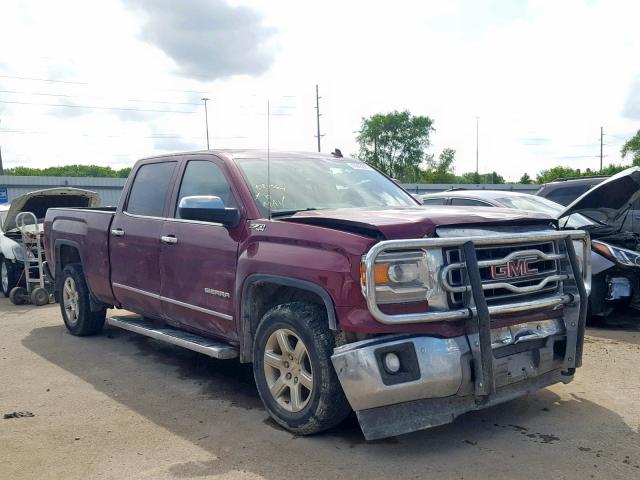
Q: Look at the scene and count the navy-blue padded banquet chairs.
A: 0